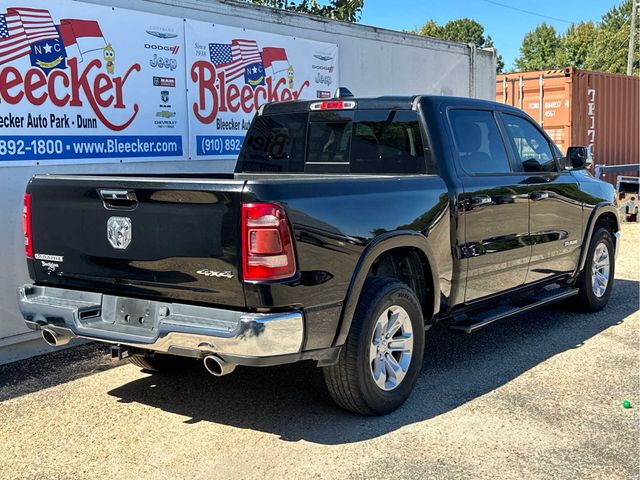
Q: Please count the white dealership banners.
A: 2